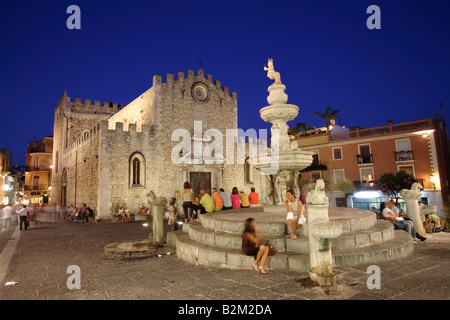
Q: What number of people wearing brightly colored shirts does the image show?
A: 5